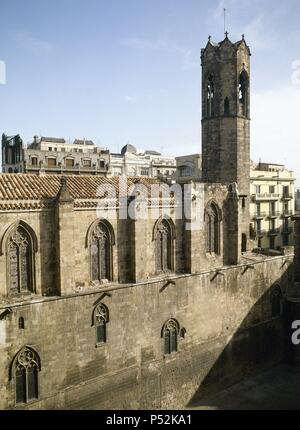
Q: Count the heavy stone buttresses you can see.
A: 4